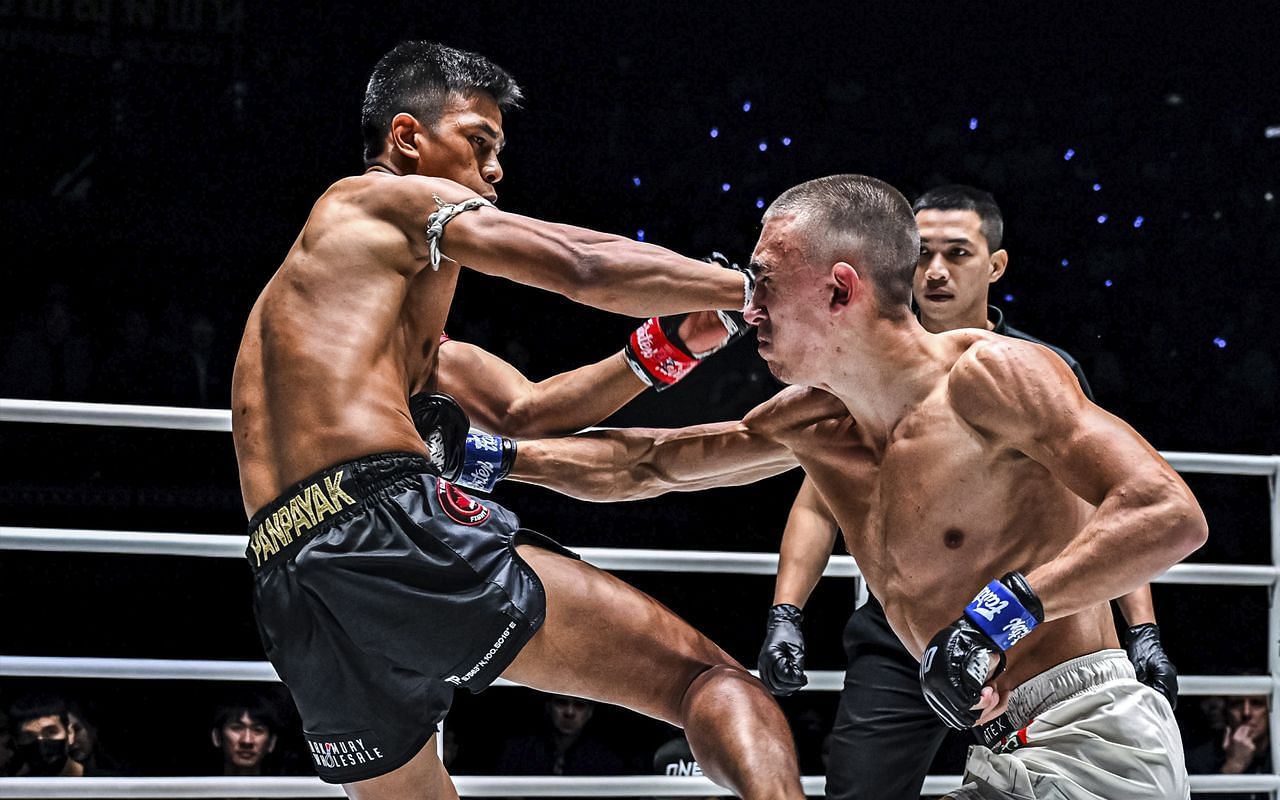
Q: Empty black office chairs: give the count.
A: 0